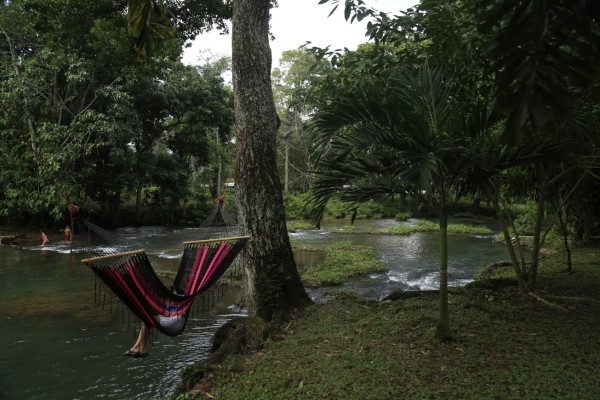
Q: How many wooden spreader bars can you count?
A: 2